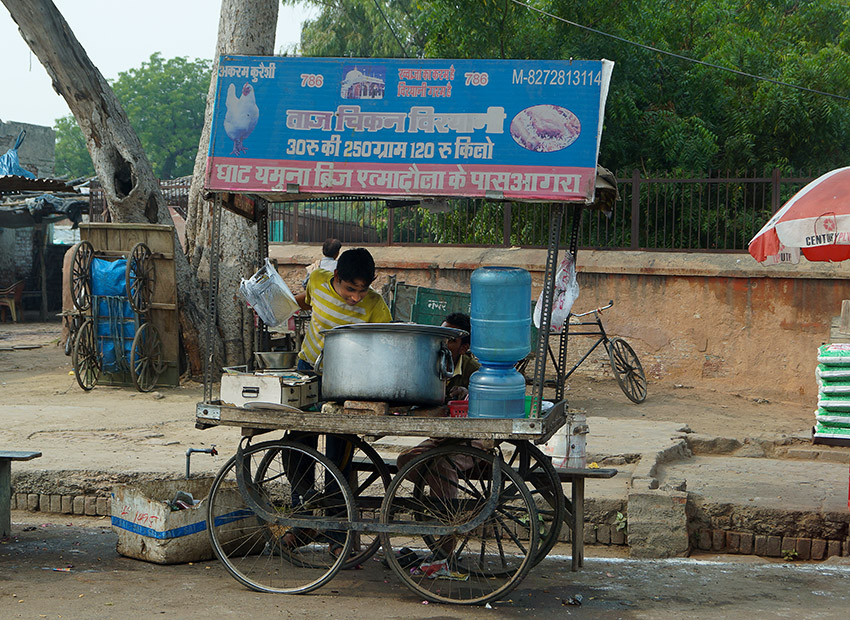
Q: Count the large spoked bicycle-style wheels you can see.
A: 9